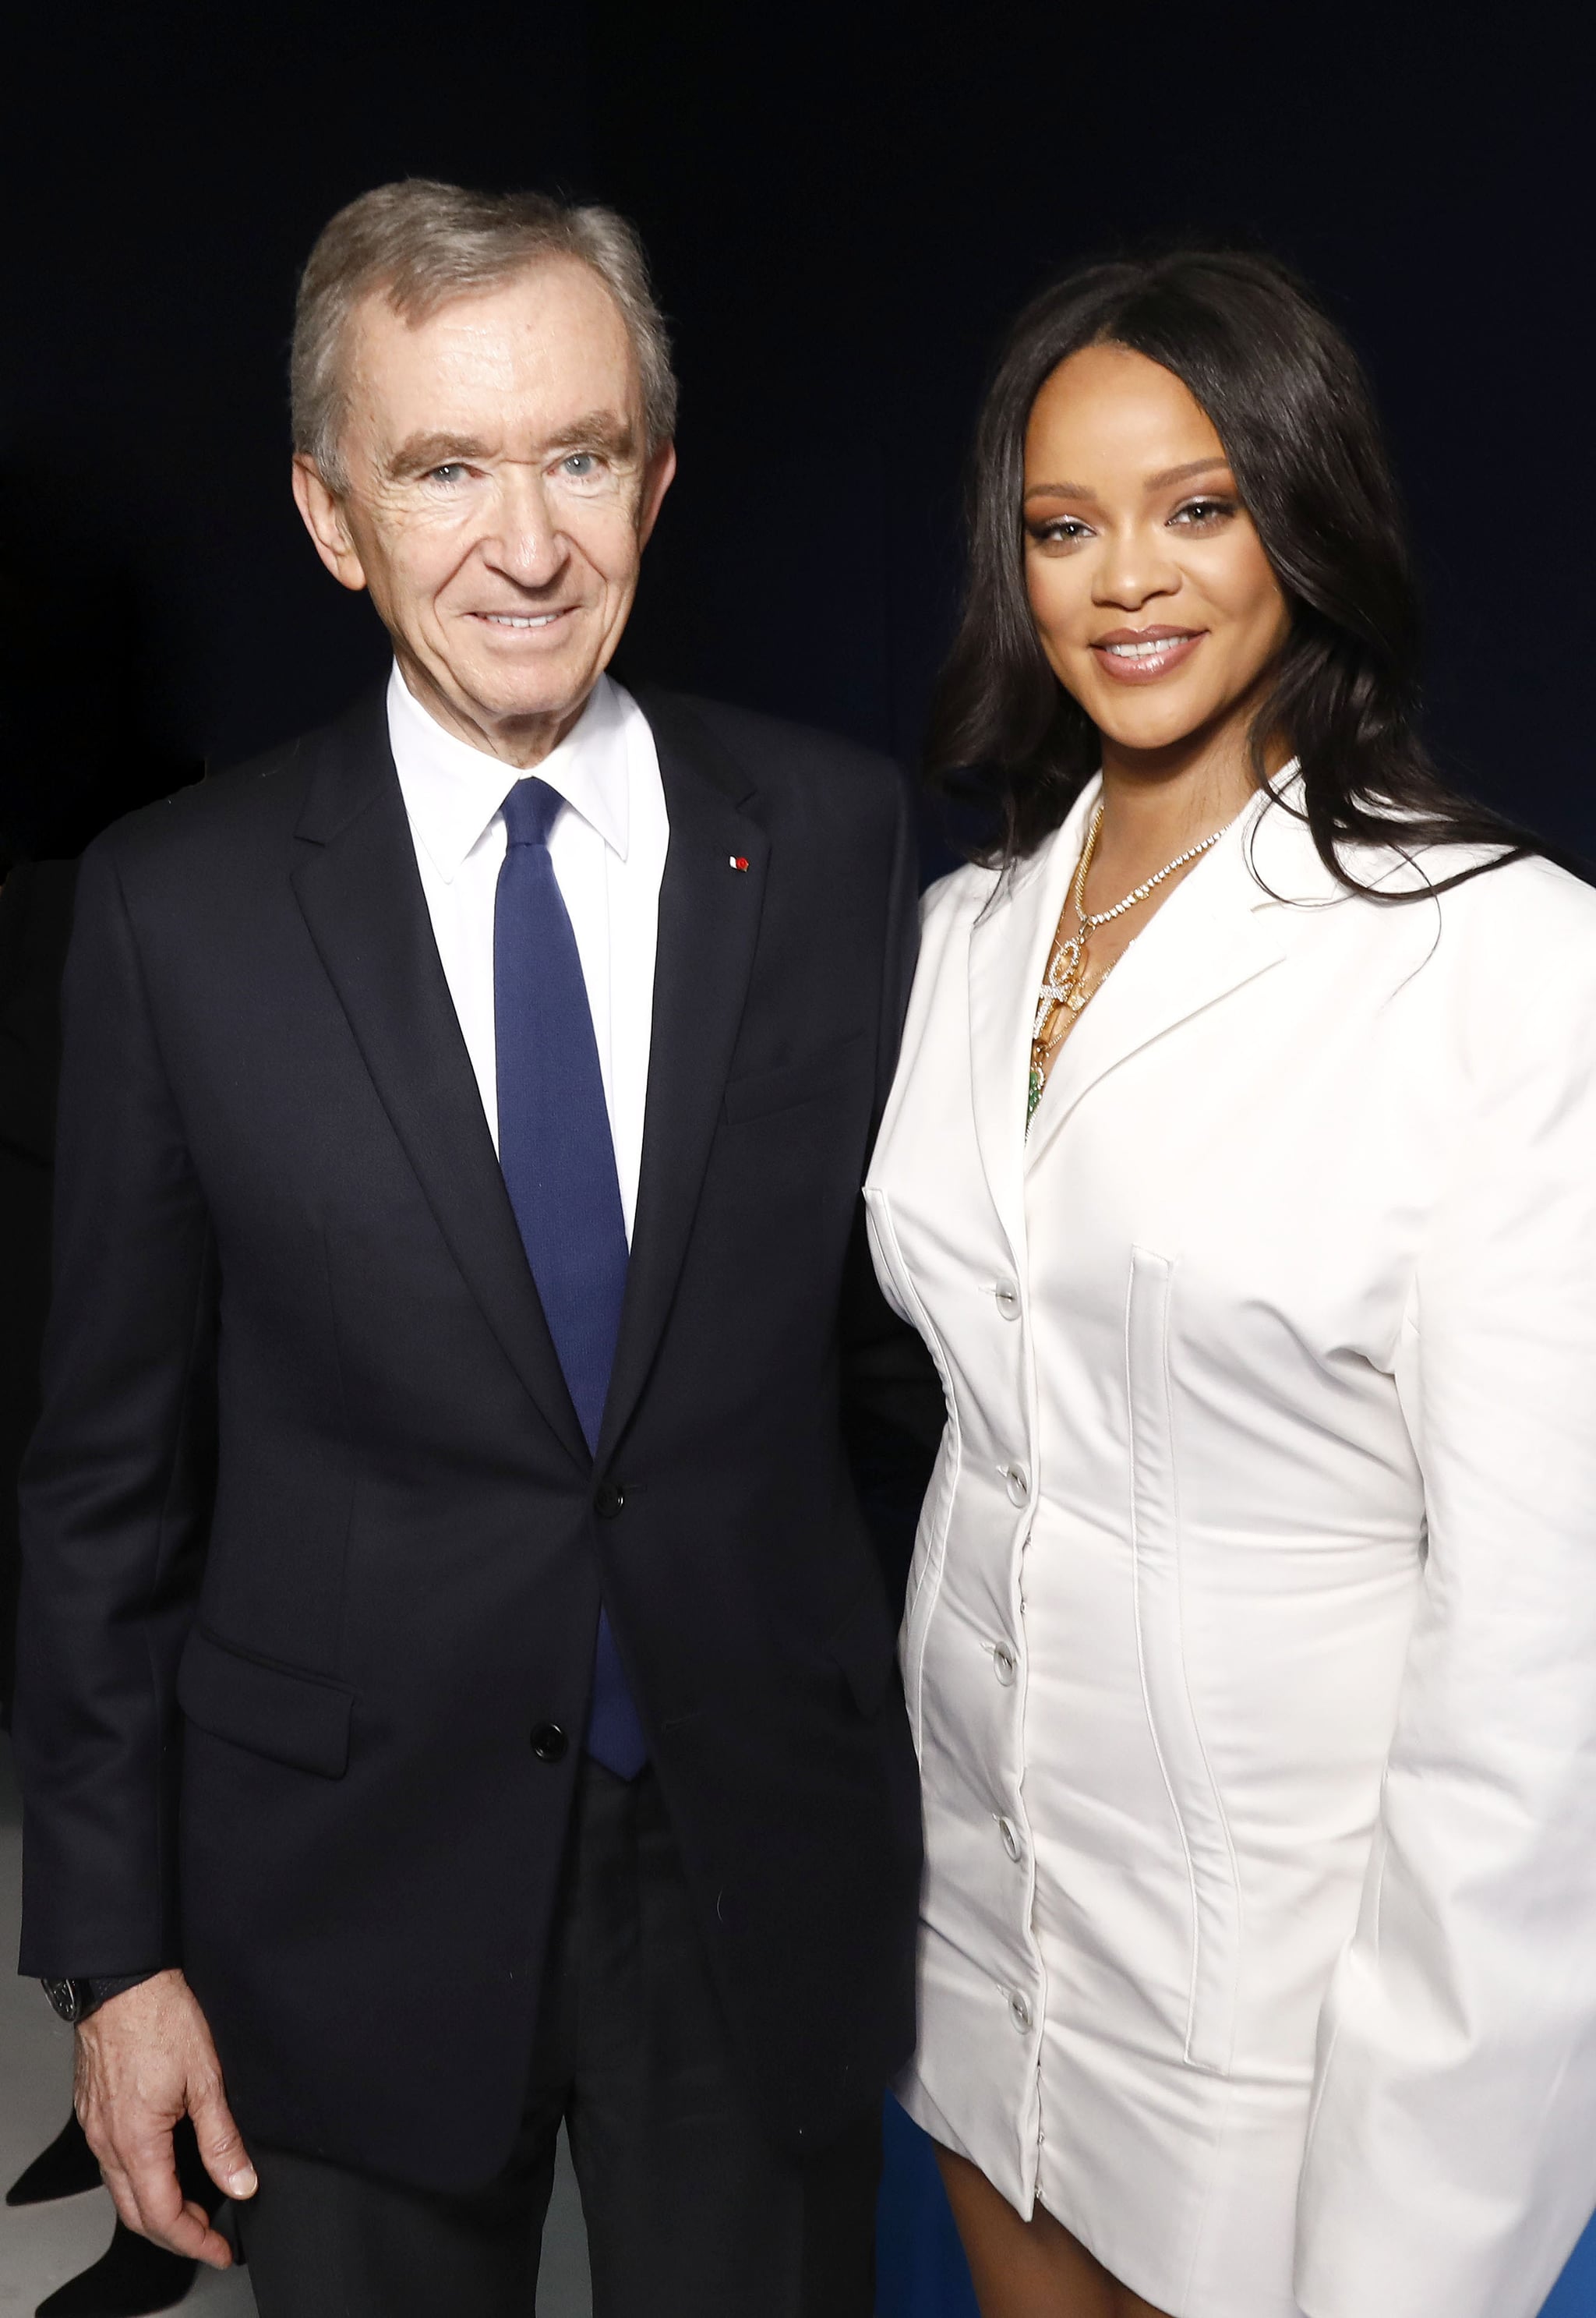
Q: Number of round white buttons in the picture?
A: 5